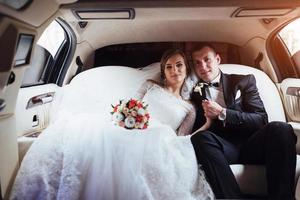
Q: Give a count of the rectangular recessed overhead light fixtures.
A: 2